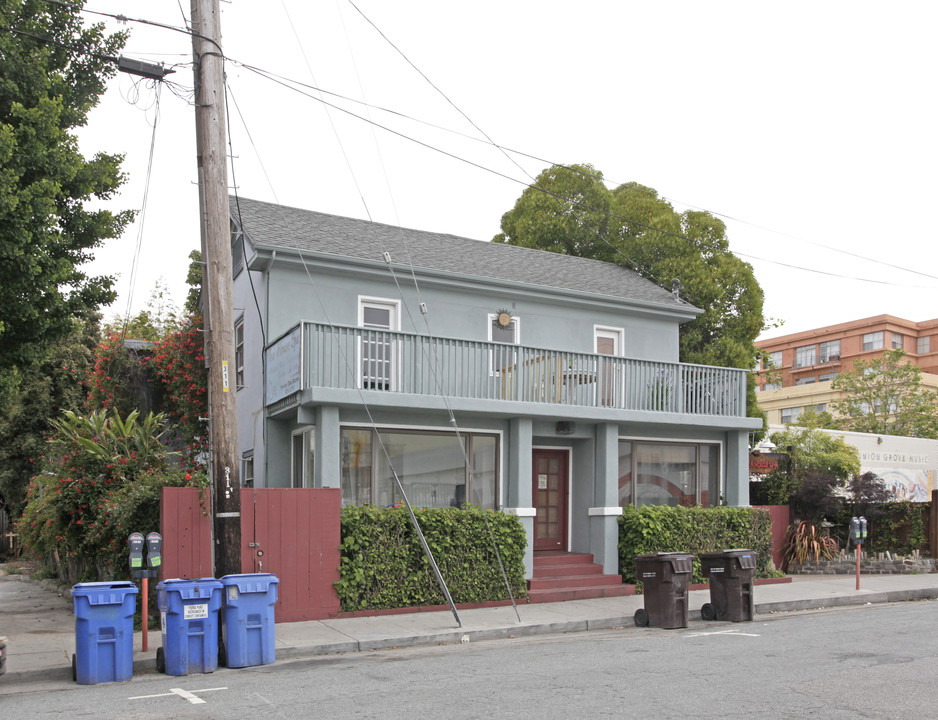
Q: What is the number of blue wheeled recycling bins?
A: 3